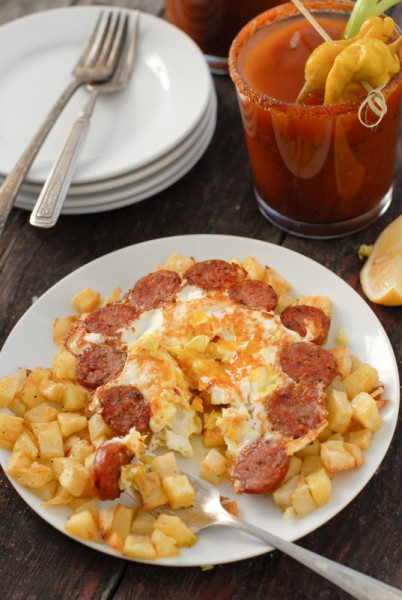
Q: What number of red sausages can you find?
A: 11